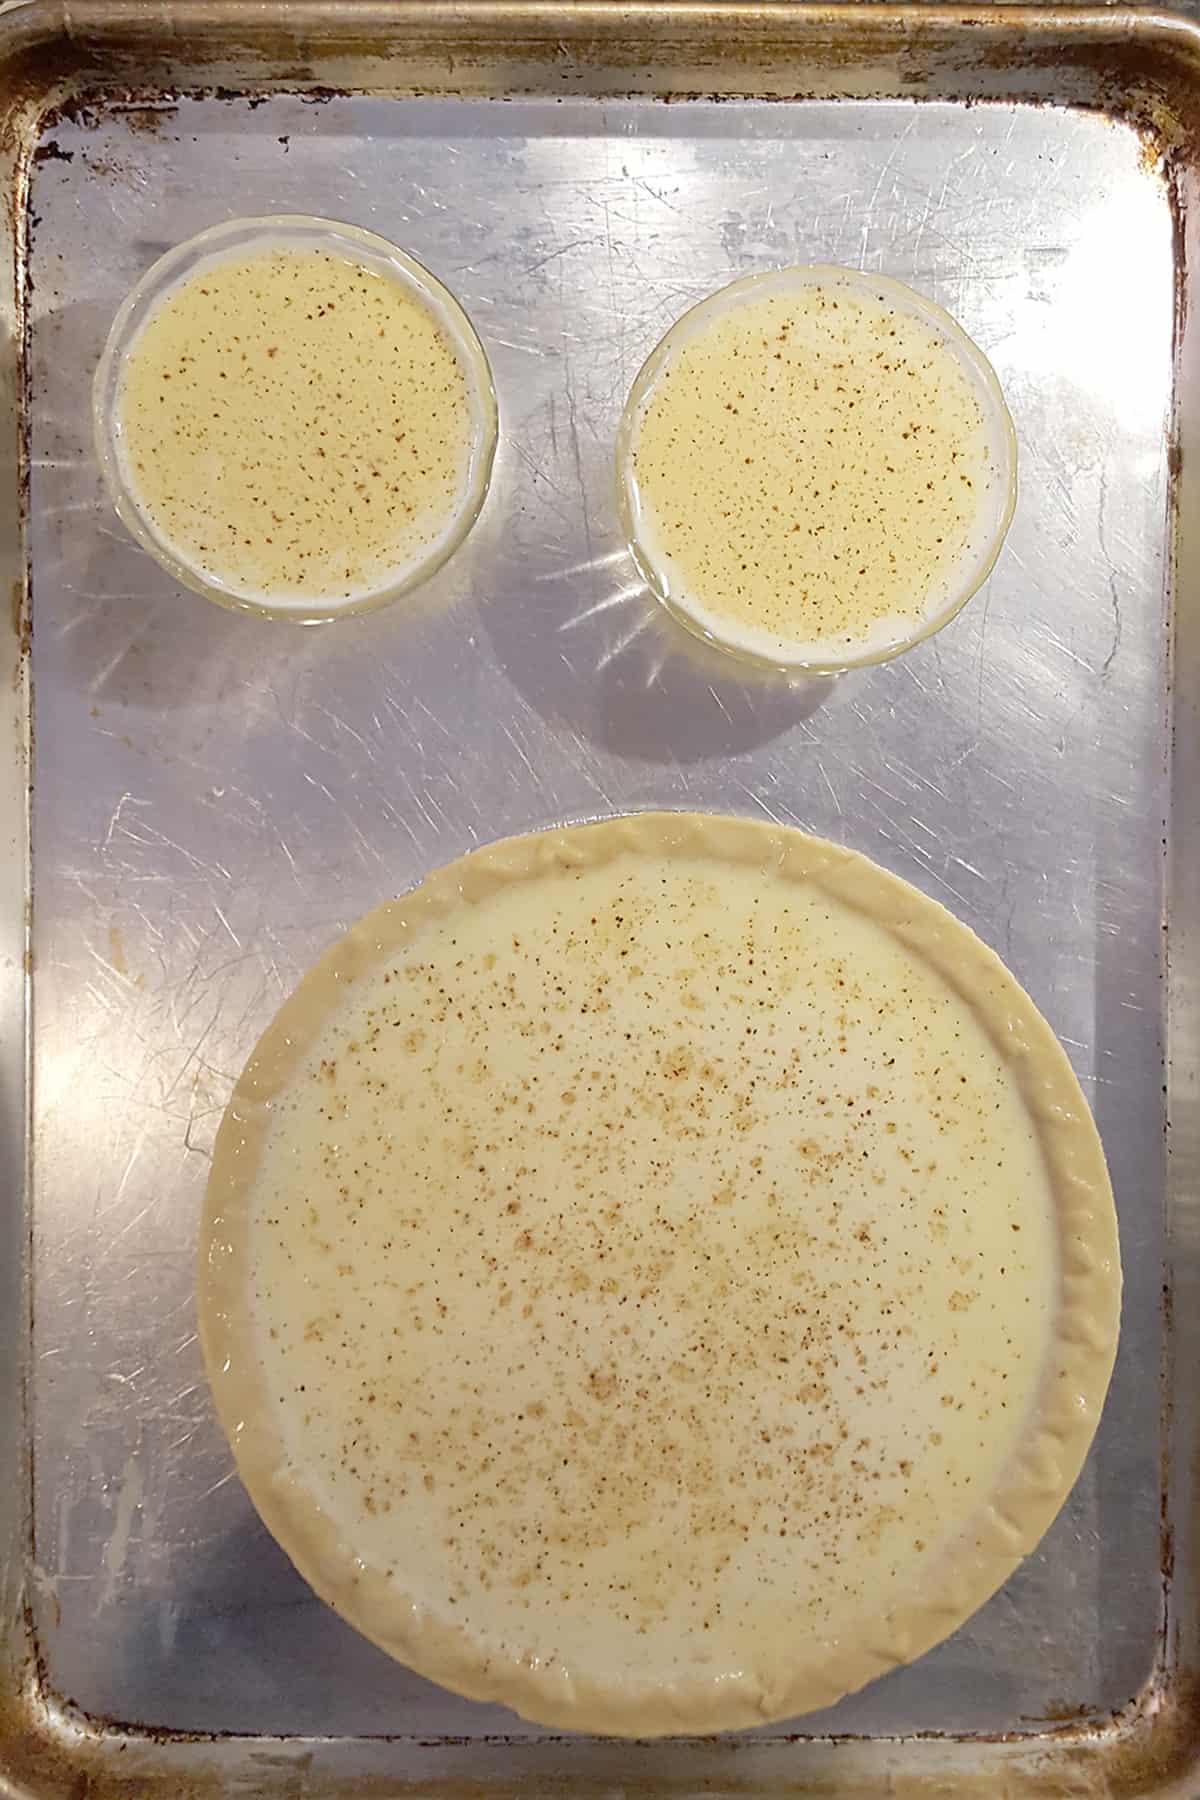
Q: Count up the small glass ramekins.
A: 2